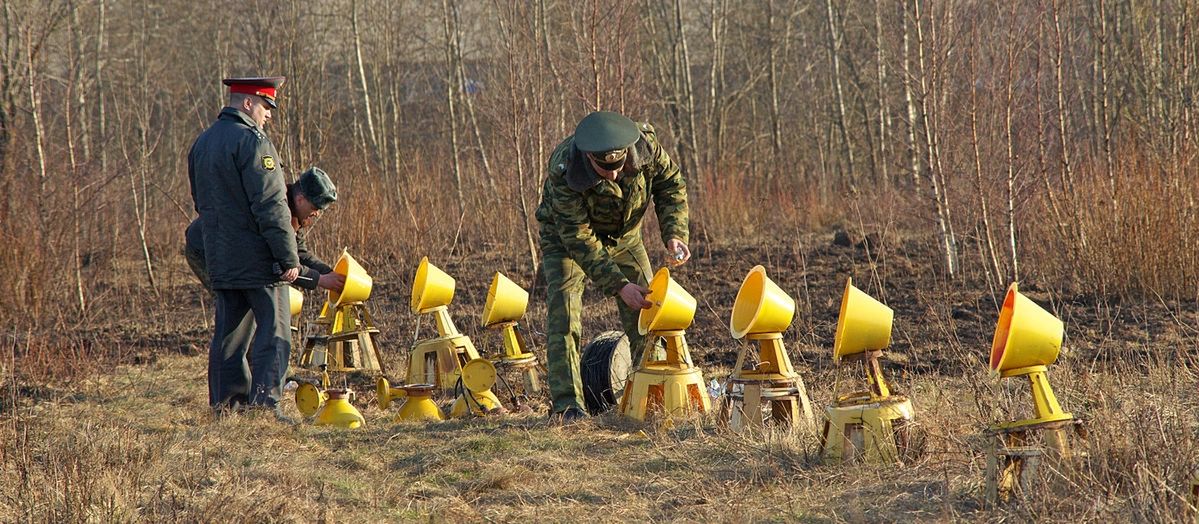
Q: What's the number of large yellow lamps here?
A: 8